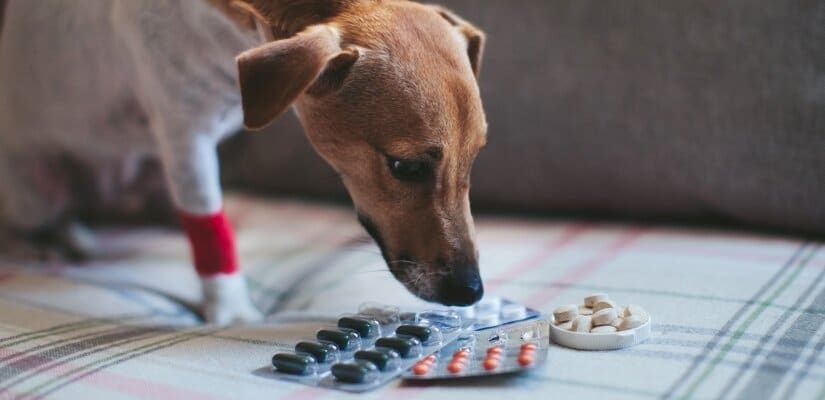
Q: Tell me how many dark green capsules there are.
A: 8